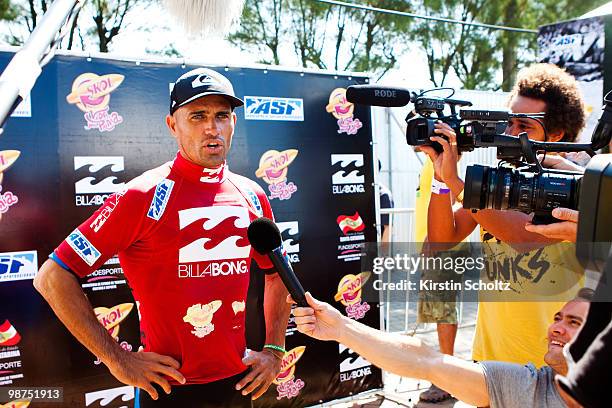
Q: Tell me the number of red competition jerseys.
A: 1